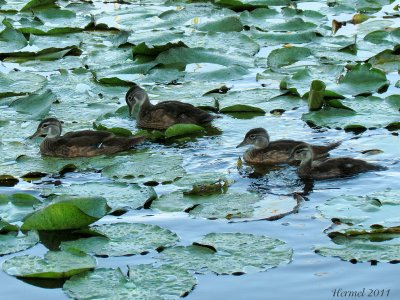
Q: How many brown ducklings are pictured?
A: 4